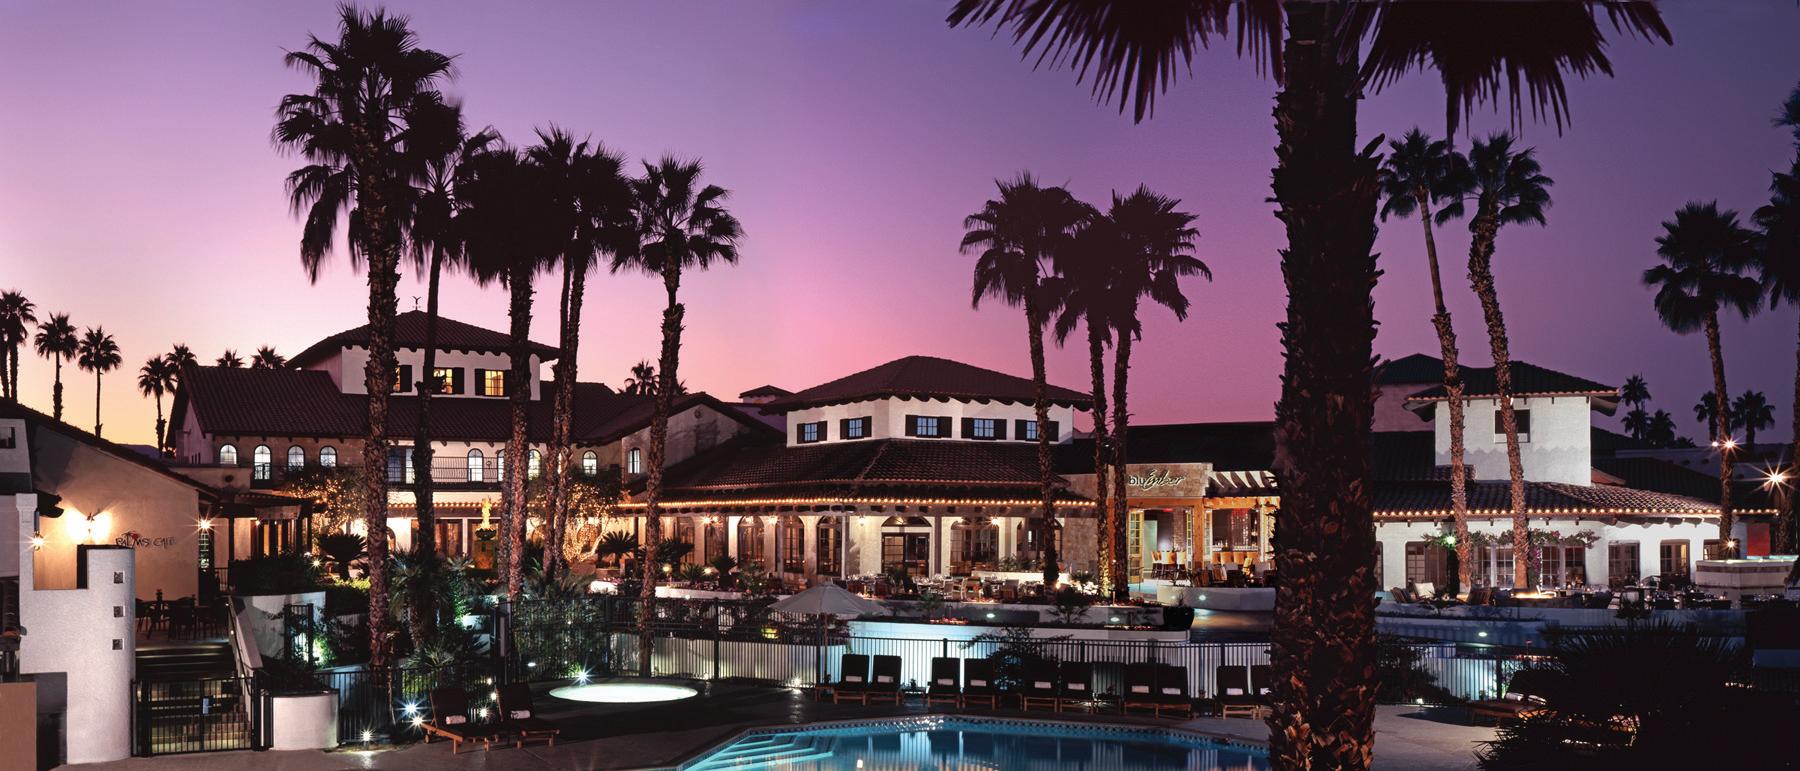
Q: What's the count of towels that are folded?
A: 14